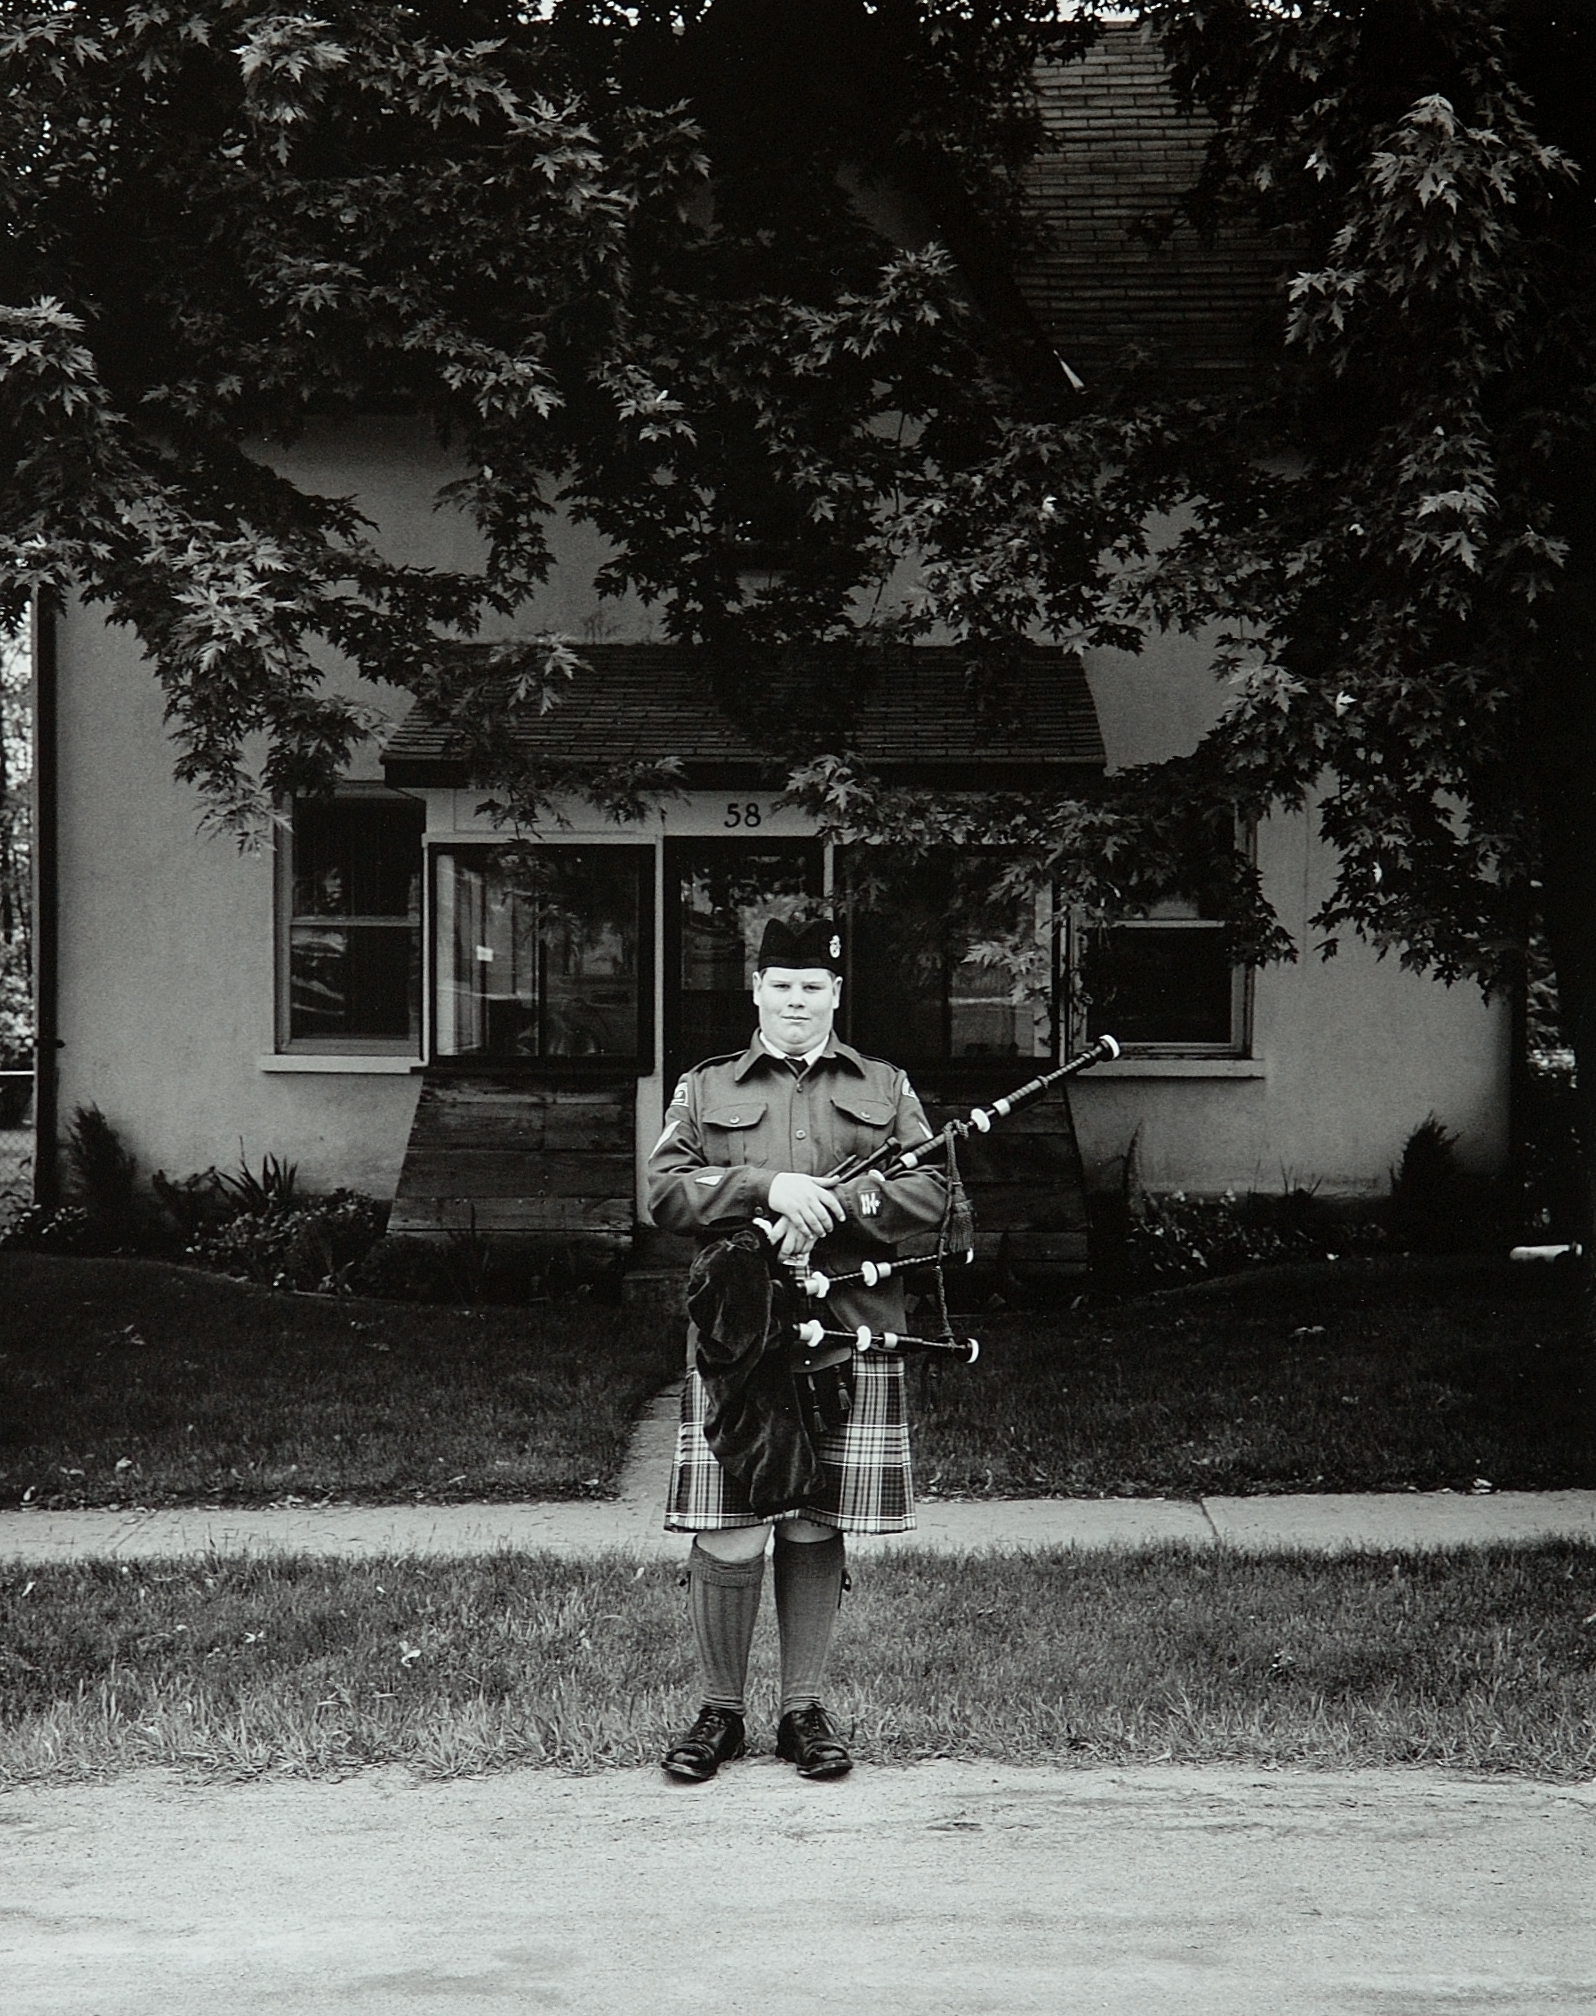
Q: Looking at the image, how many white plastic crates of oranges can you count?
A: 0